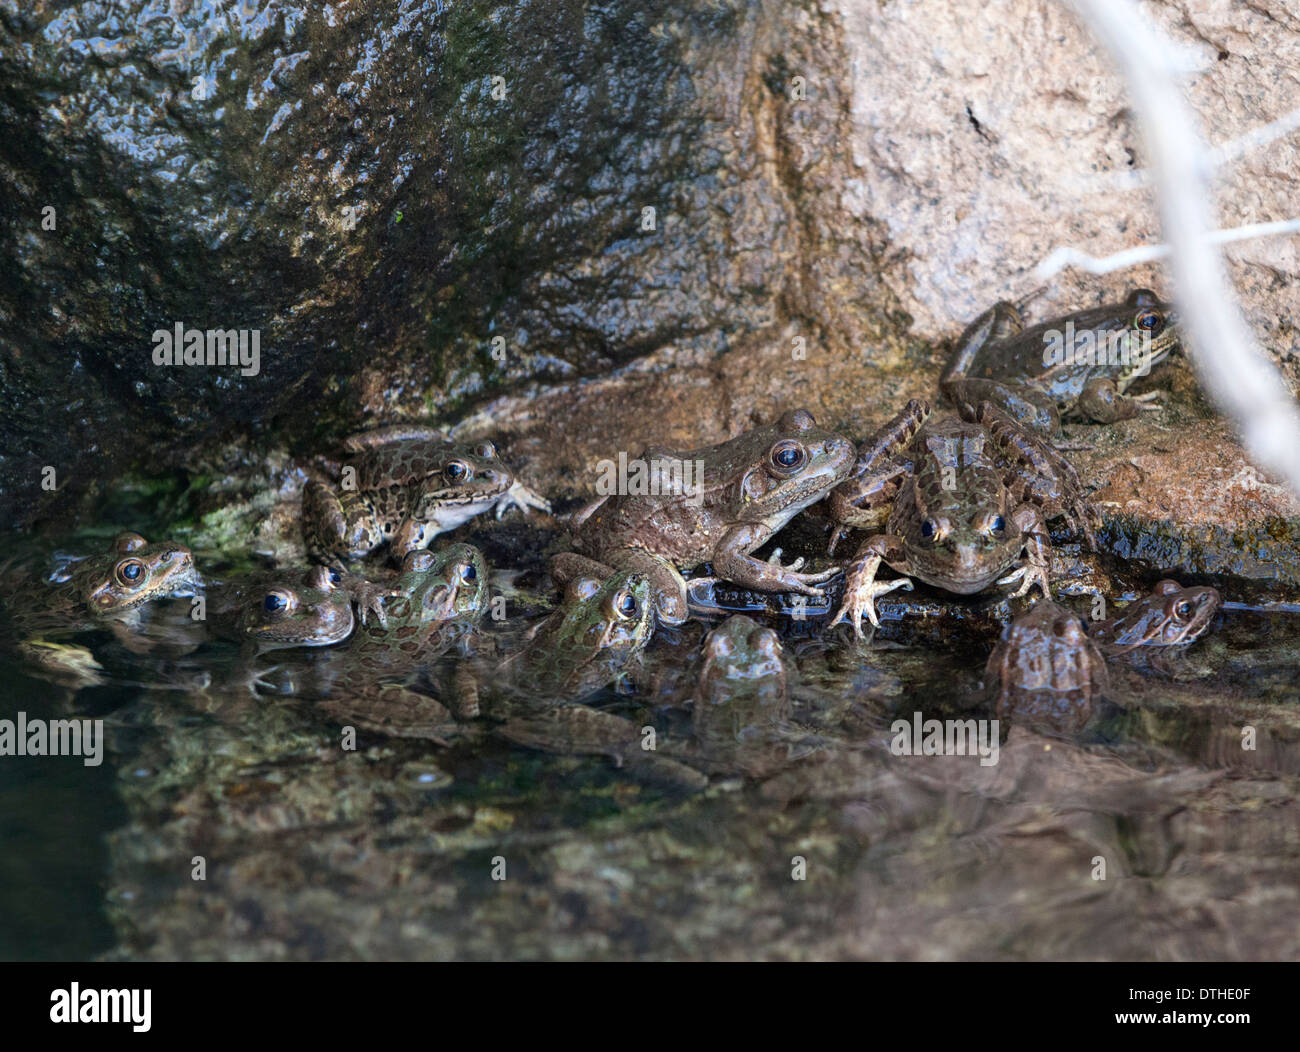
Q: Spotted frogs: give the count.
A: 11